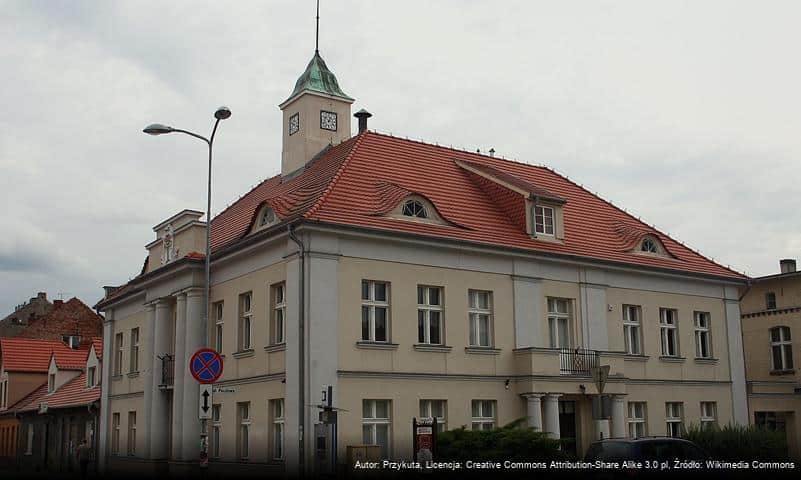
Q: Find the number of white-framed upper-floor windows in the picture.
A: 12